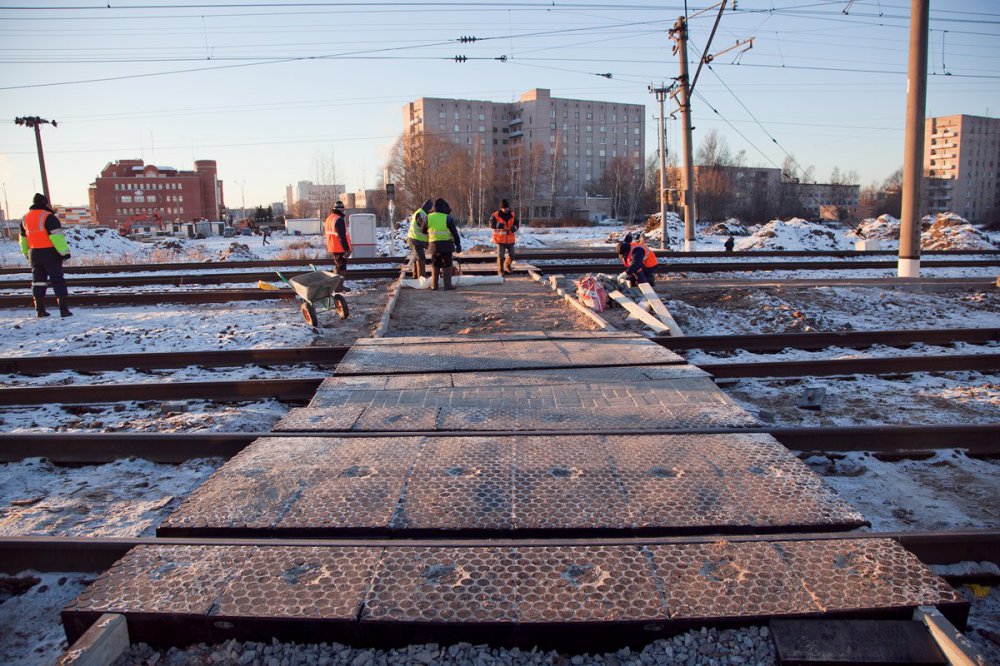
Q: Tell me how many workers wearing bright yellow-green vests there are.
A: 2